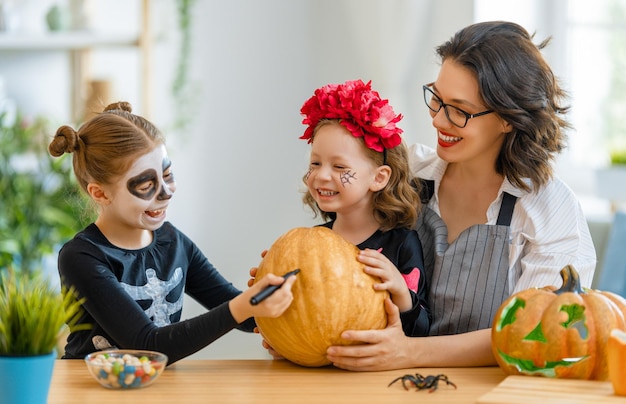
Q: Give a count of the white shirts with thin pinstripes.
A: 1